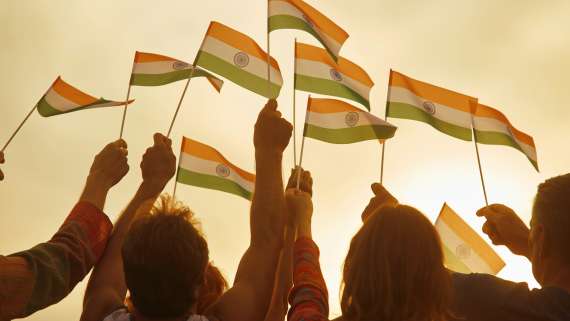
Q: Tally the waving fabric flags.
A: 10